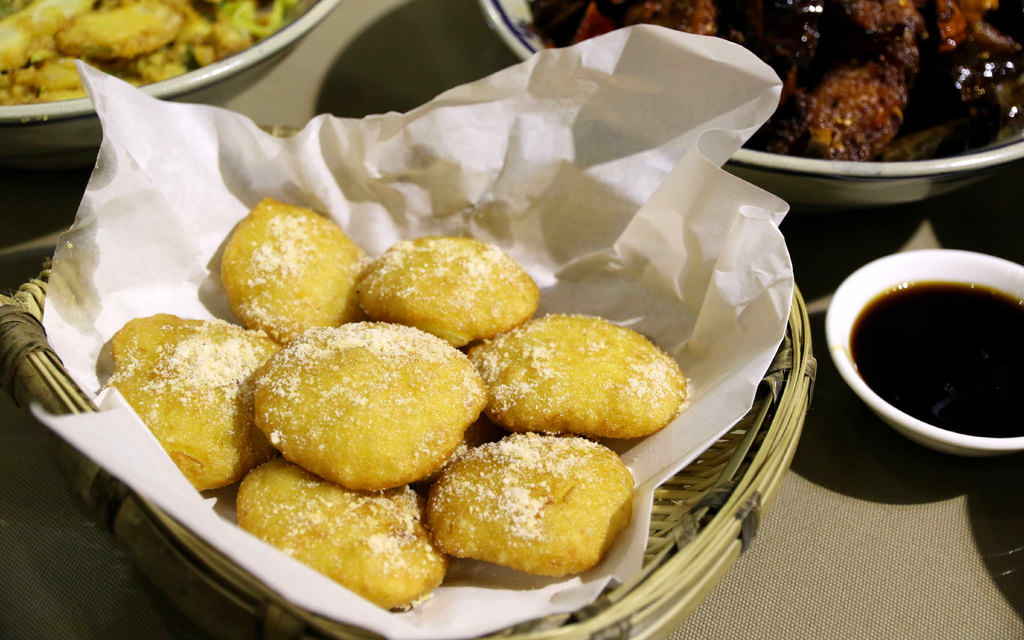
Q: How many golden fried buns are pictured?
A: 7